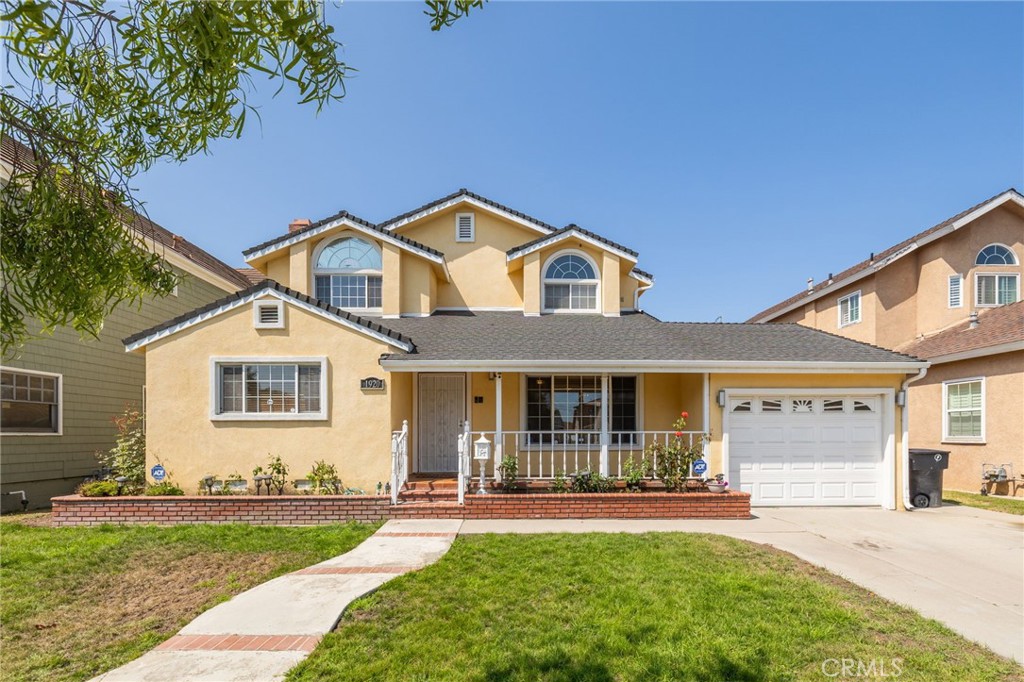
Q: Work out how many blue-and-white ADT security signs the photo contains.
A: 2